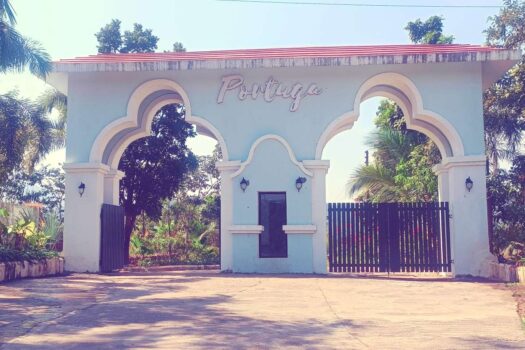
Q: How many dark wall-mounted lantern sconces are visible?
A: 4